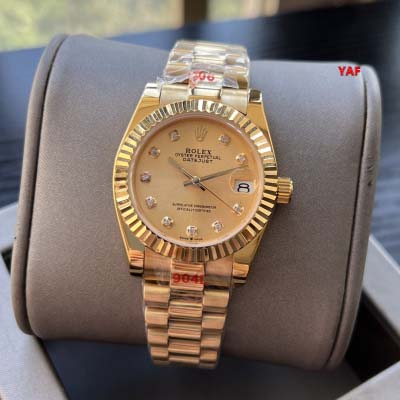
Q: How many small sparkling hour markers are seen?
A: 10